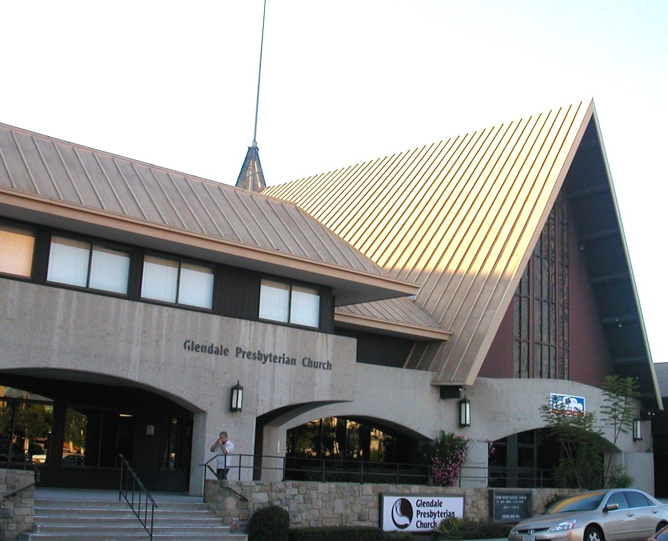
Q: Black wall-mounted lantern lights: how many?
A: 3